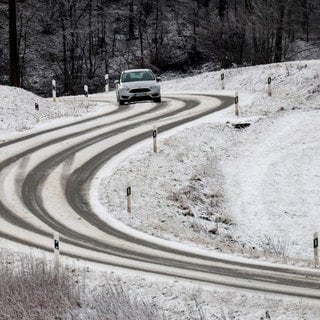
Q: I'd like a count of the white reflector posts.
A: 11